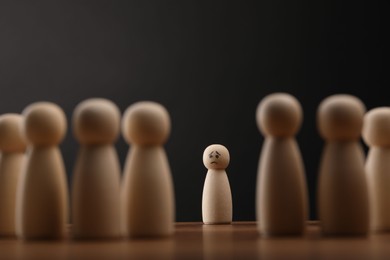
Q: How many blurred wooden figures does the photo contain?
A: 7